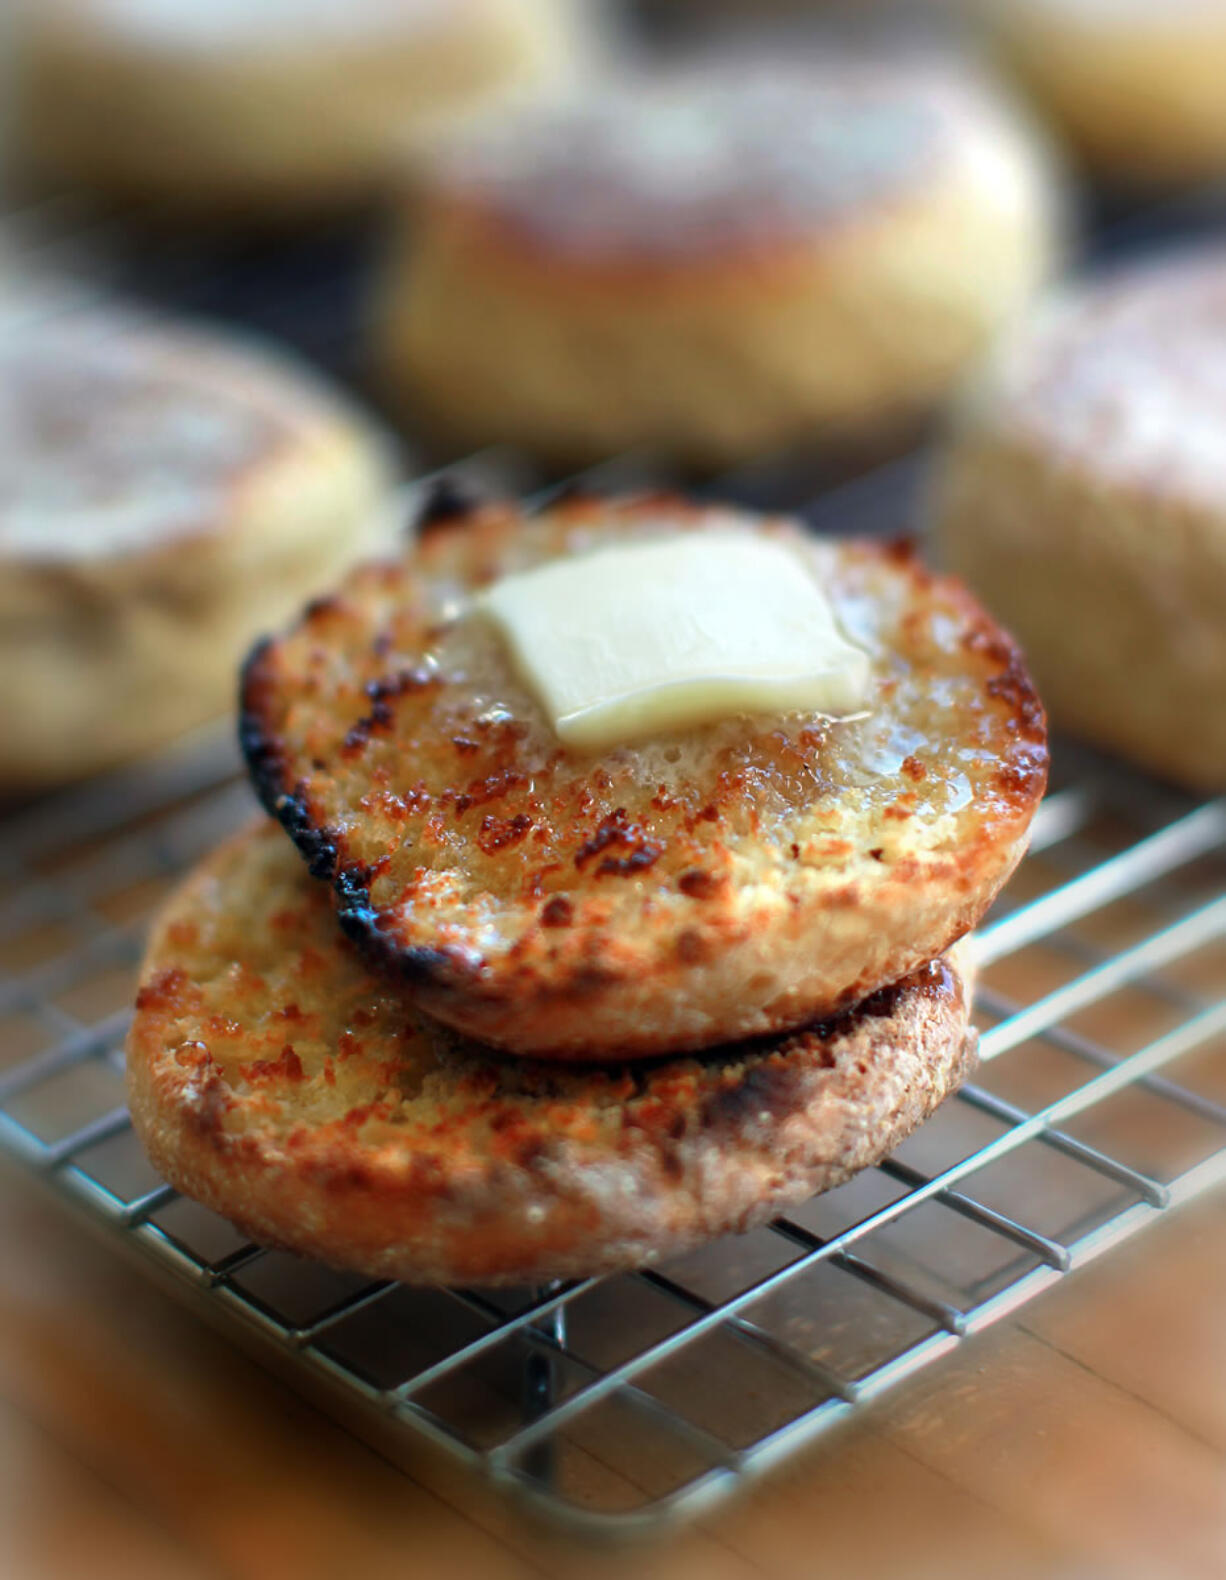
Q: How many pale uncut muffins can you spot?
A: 5